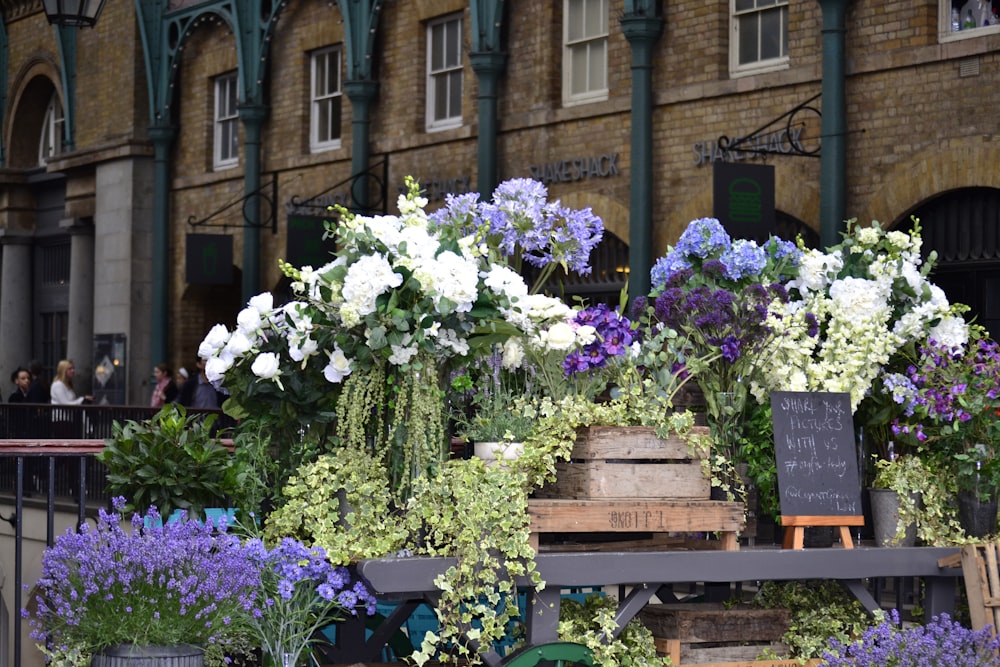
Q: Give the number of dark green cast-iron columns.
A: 6